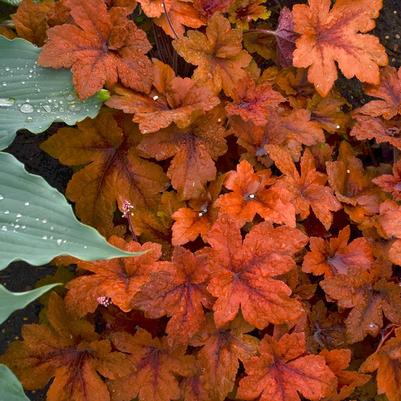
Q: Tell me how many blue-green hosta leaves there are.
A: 4